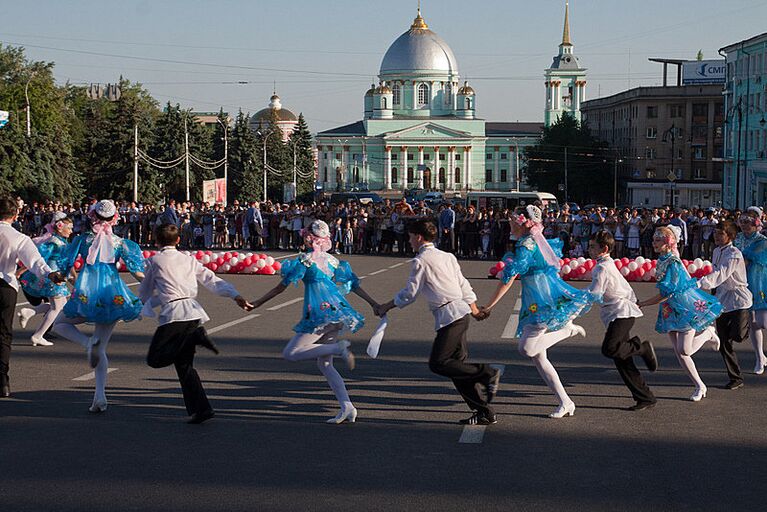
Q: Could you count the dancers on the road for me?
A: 11